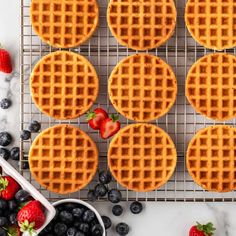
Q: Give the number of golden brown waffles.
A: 9